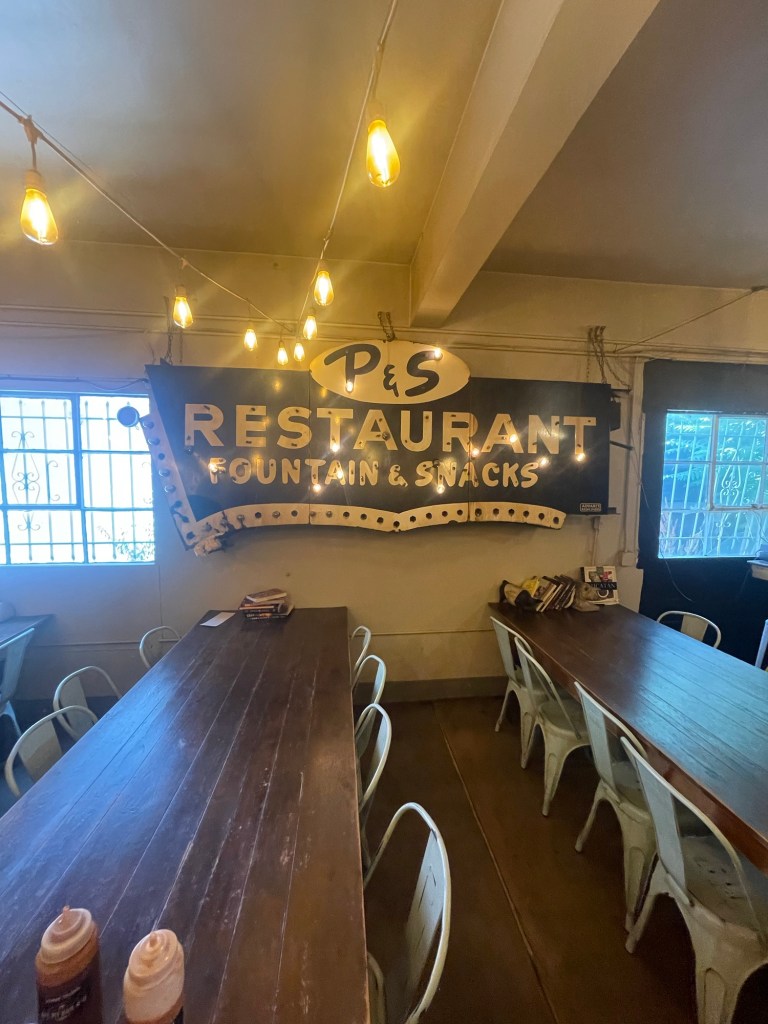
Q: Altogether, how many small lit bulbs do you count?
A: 11